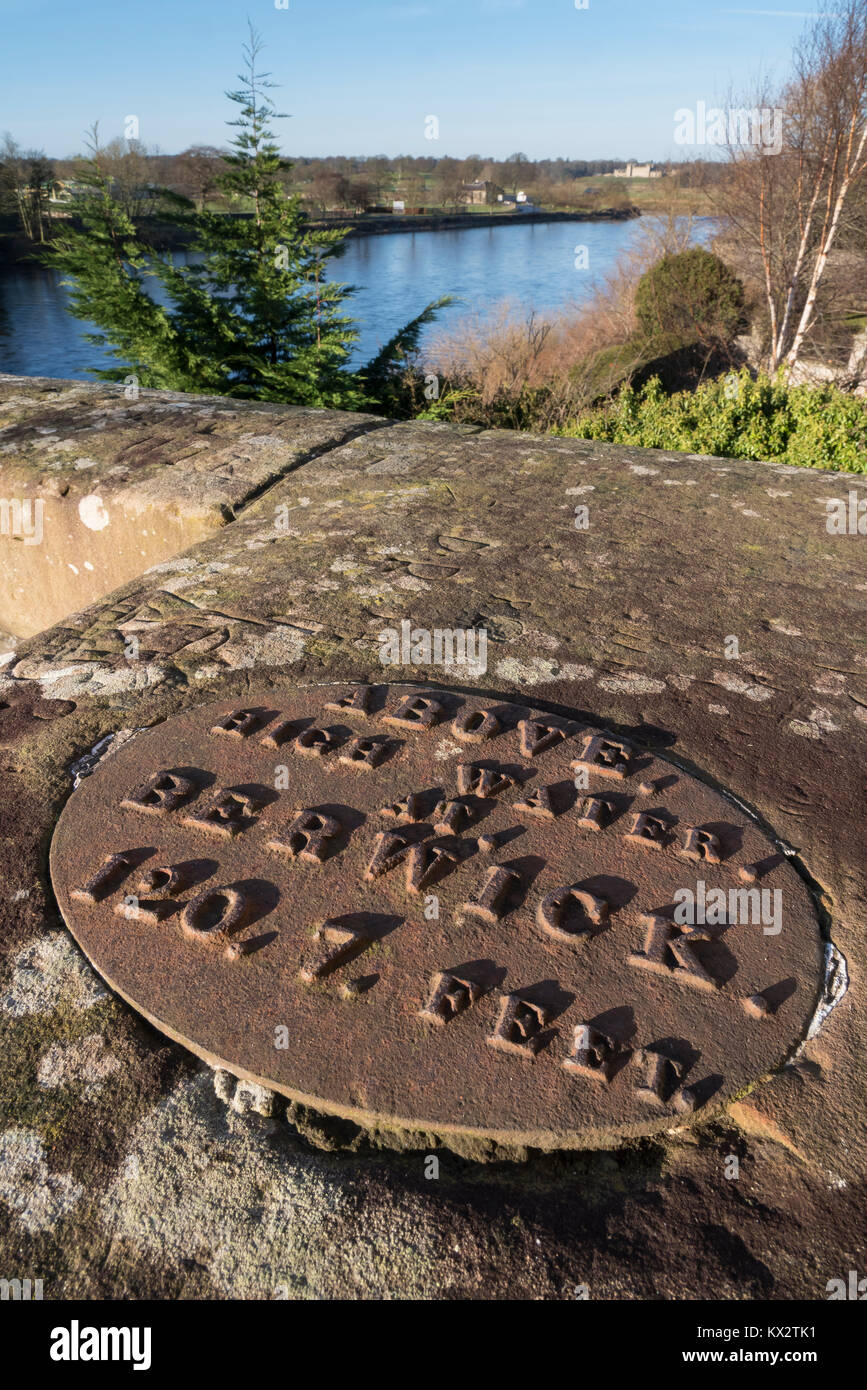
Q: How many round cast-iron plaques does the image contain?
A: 1